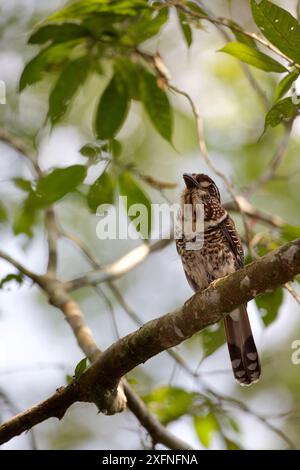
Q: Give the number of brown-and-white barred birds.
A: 1